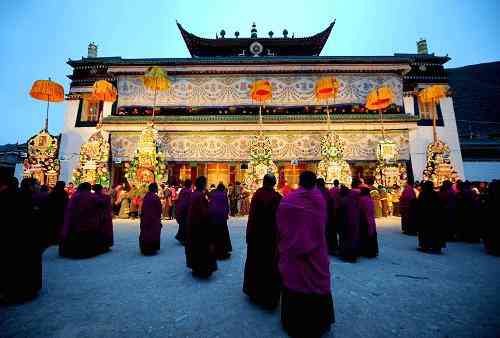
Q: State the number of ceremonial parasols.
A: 7